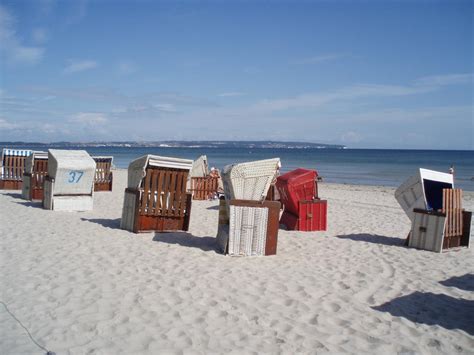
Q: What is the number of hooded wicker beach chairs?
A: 9